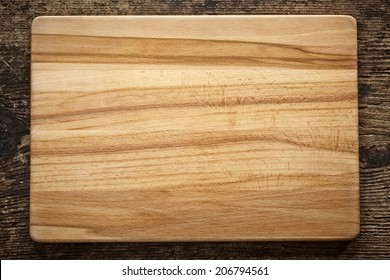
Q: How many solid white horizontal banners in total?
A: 1